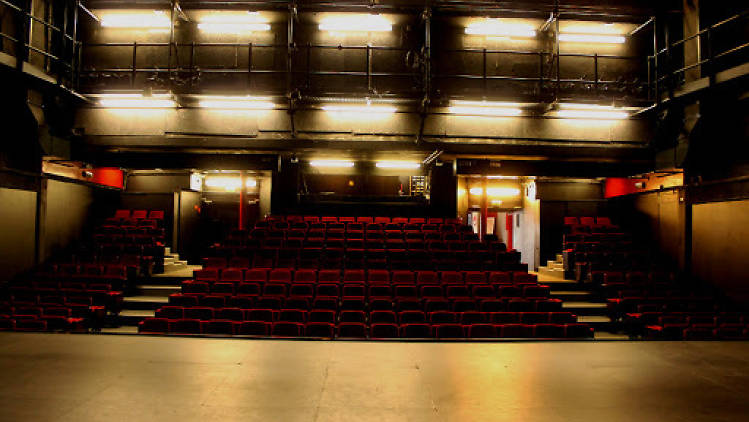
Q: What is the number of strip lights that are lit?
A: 14